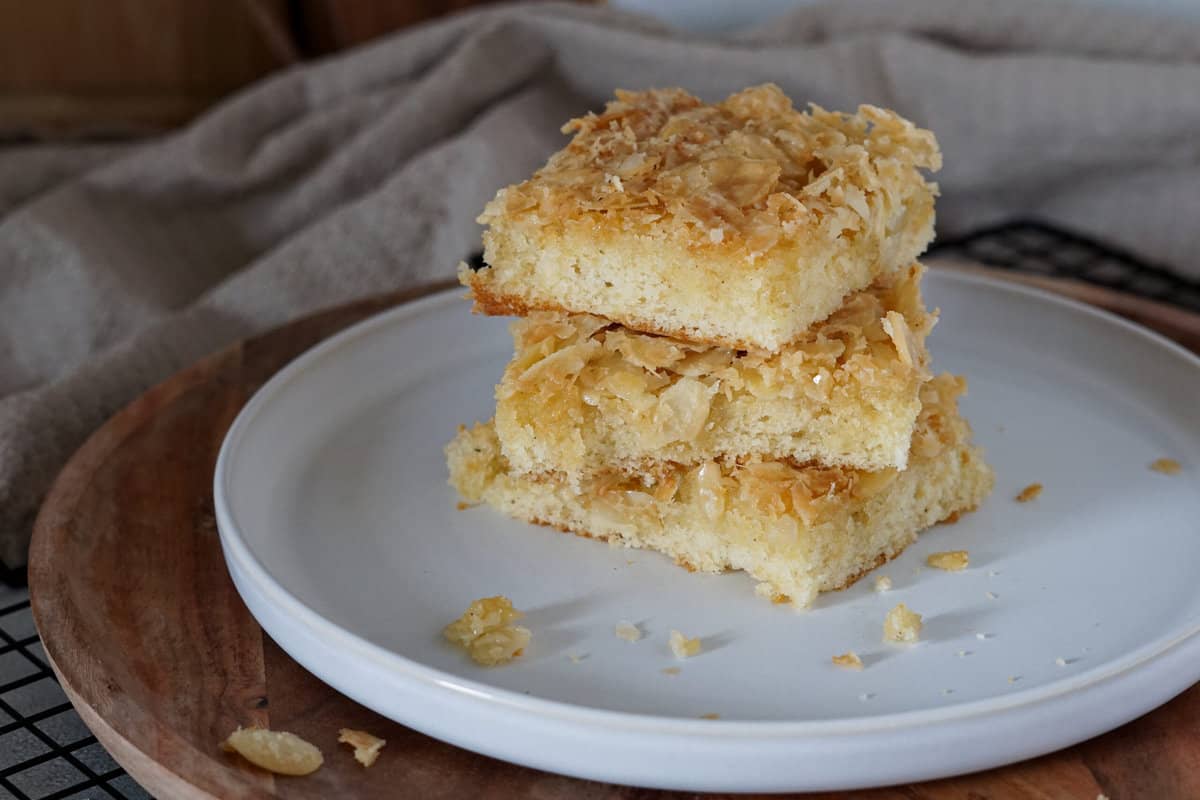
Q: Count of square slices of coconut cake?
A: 3